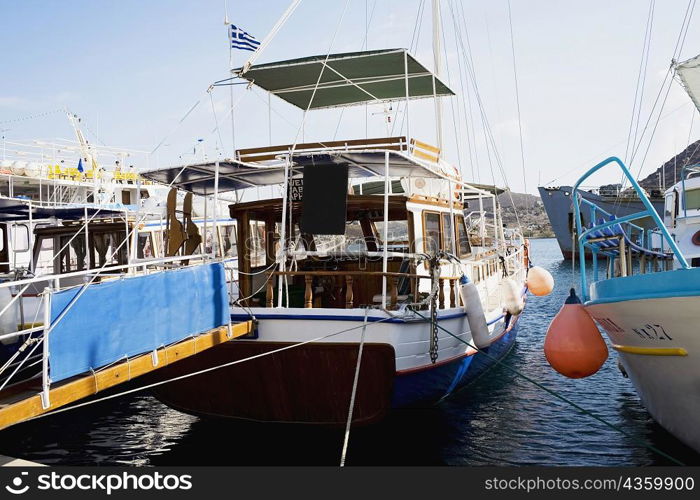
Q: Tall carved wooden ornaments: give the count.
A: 2